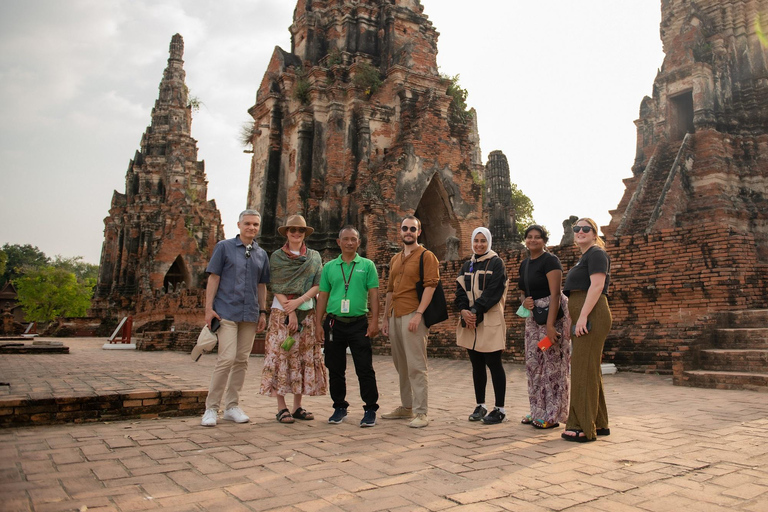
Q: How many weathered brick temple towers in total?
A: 3